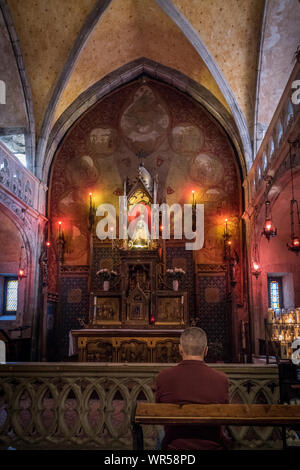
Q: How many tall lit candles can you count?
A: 4